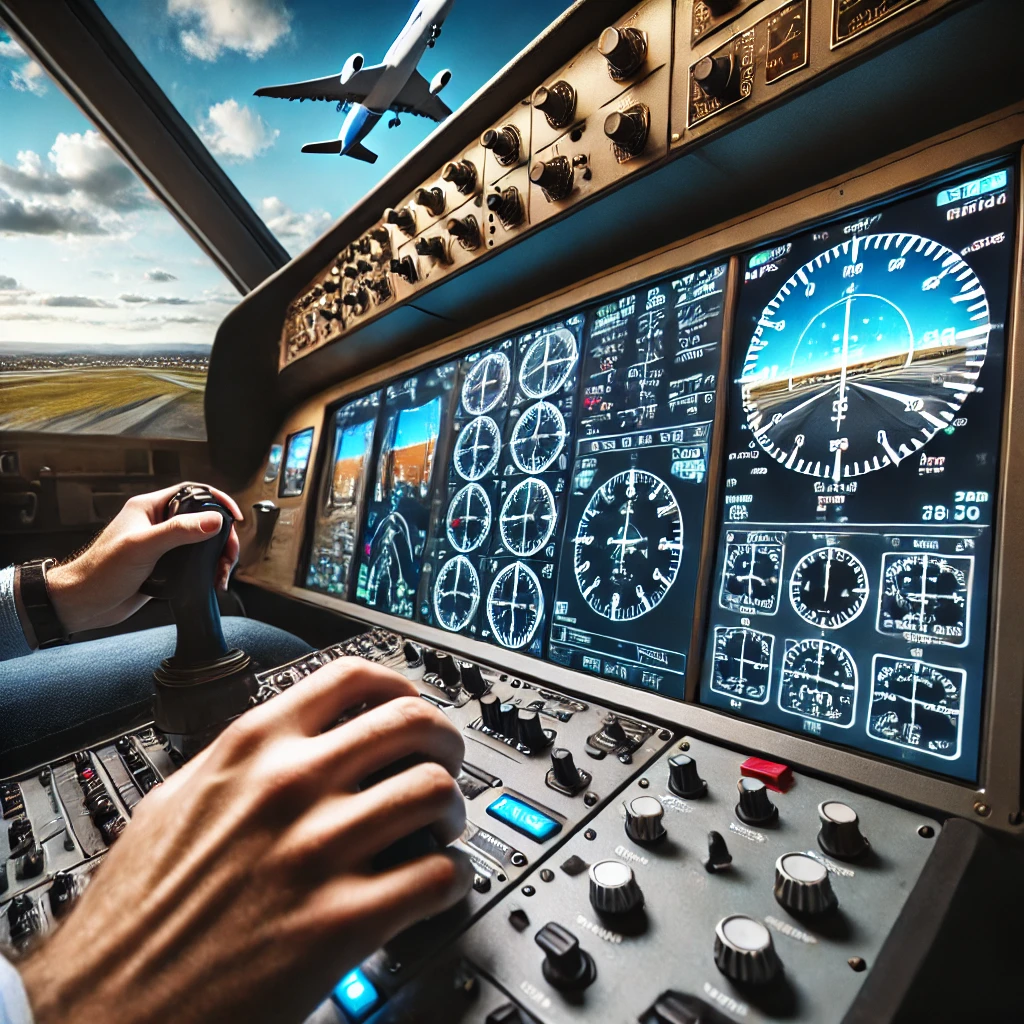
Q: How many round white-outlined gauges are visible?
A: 11